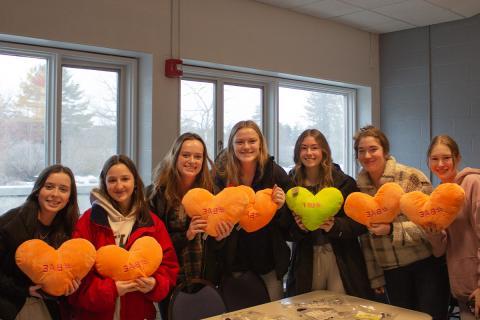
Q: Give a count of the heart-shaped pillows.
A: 7